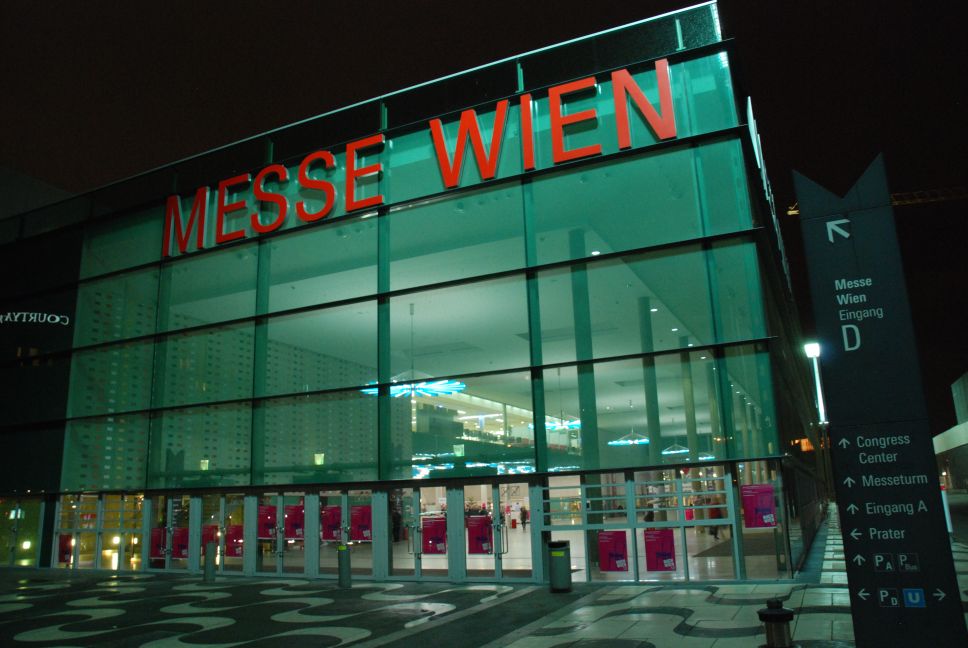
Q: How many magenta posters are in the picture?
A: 14